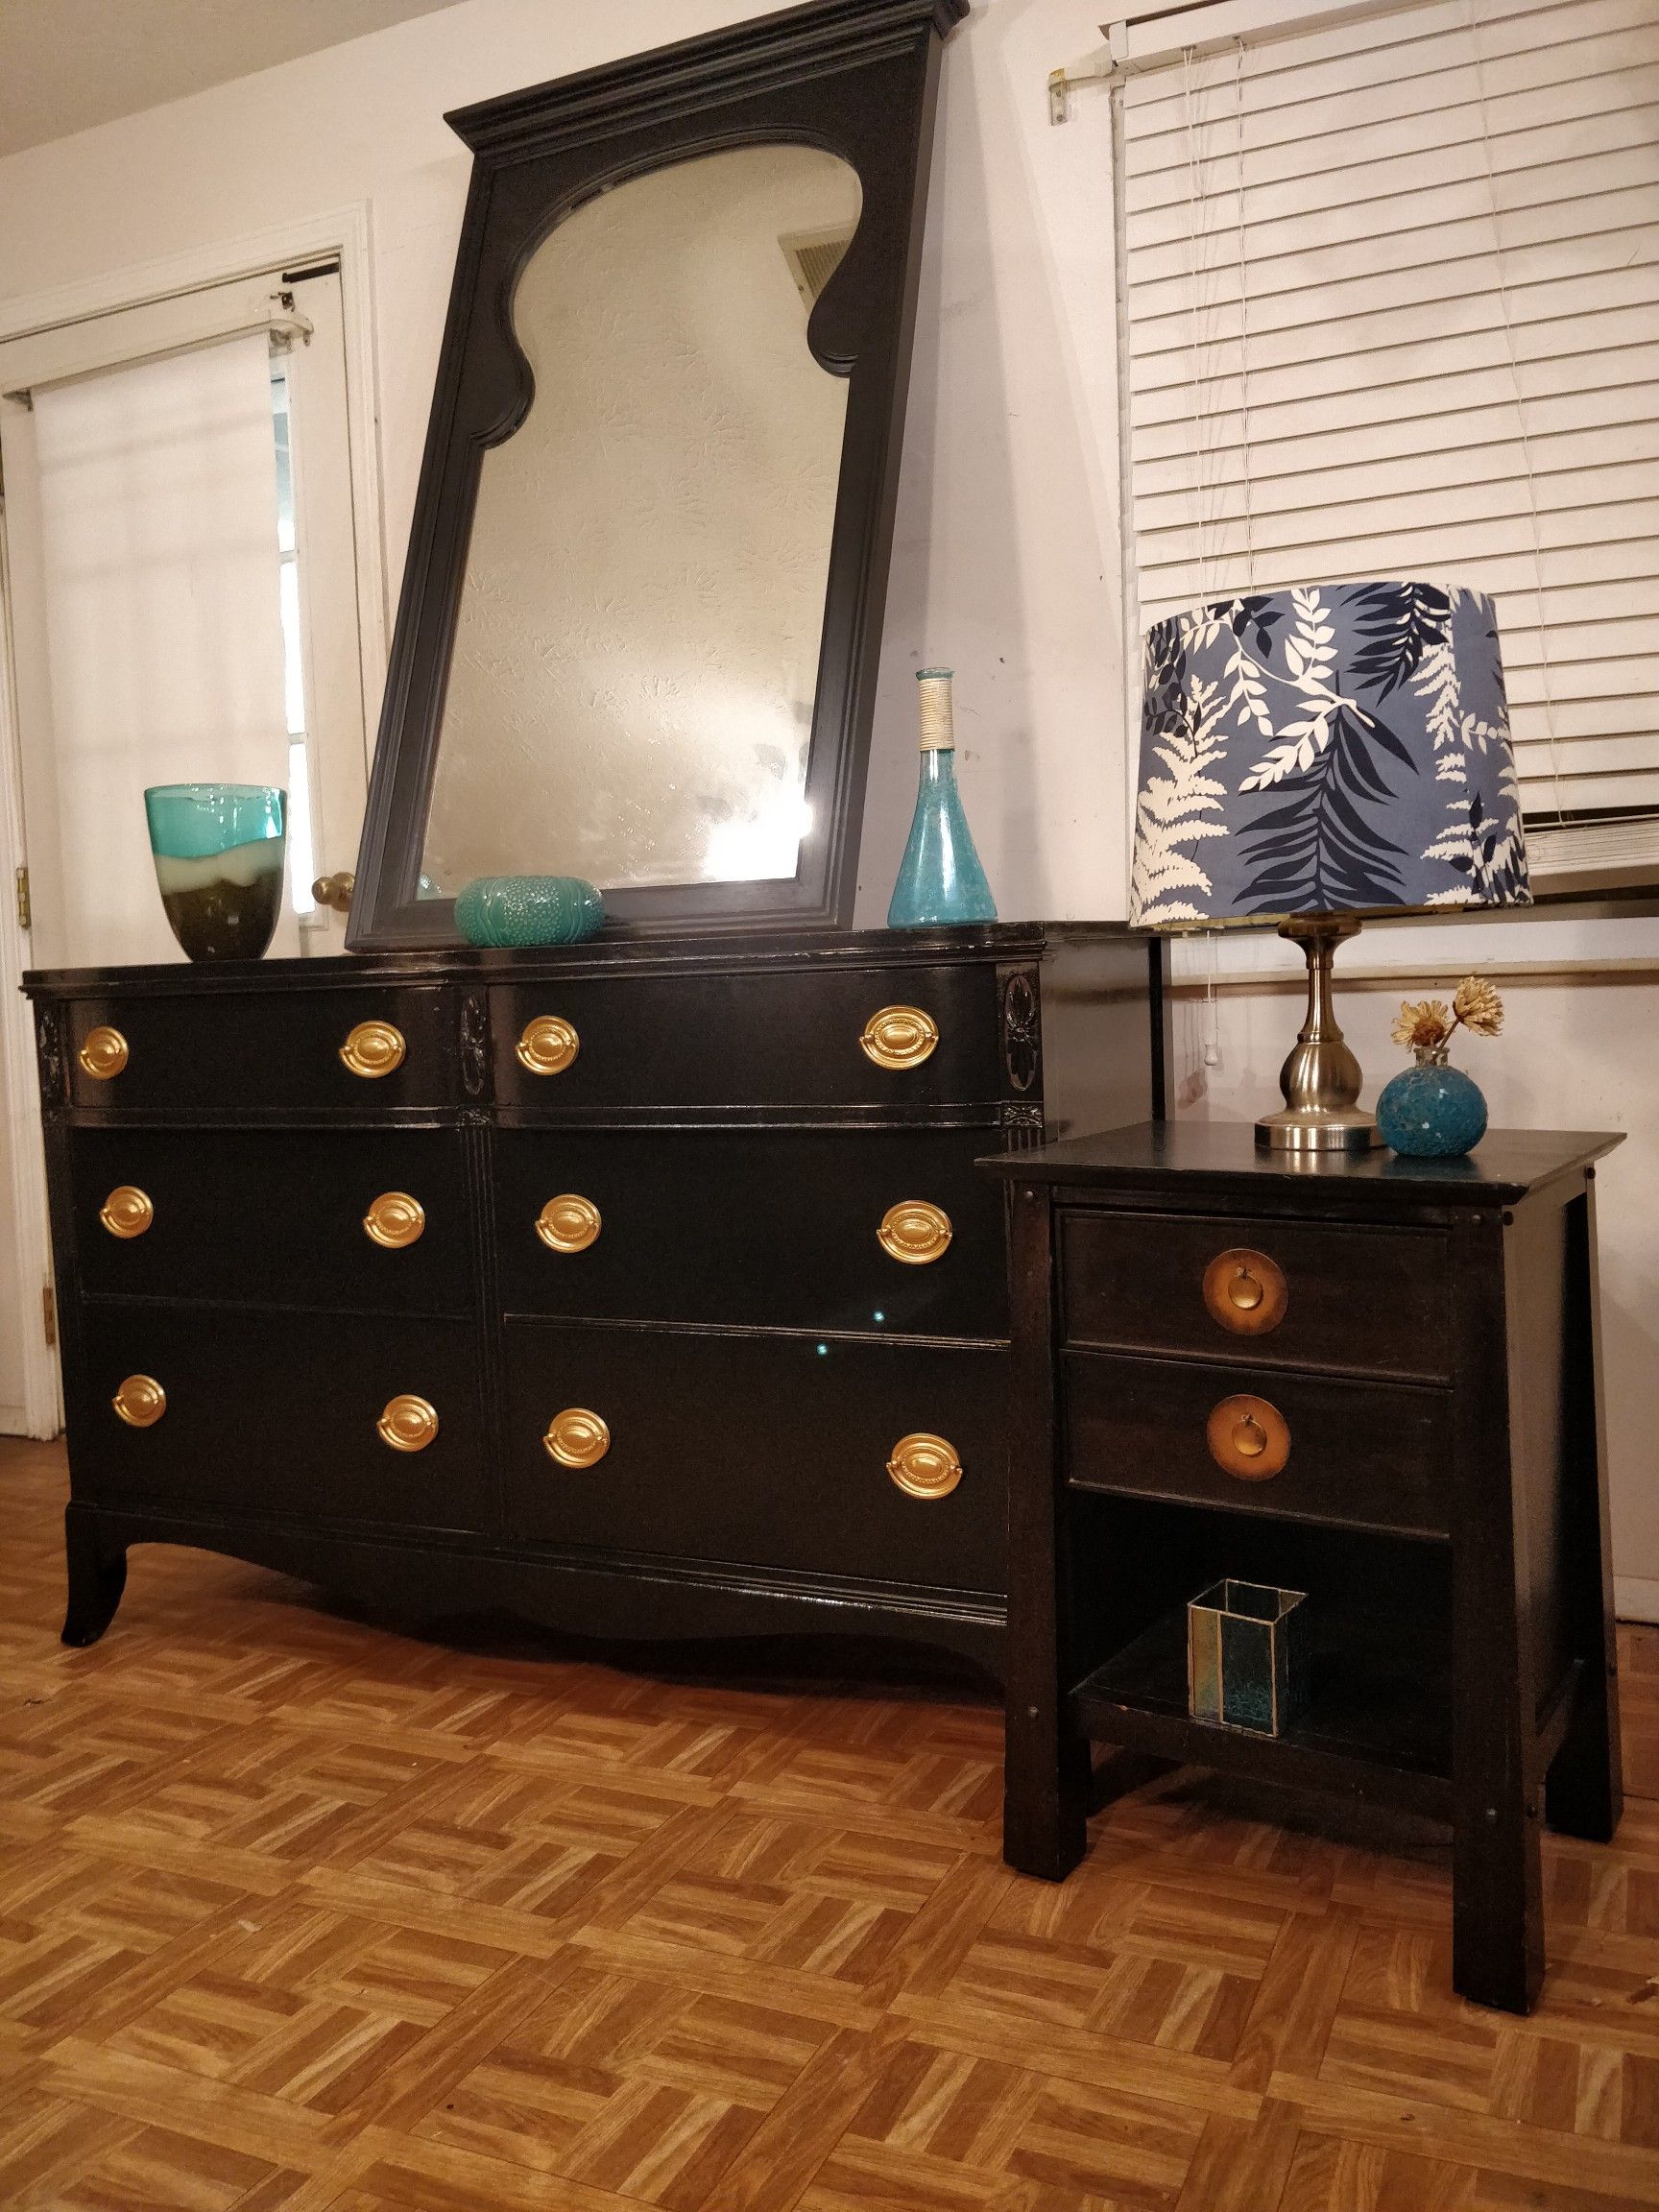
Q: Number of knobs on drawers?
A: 14